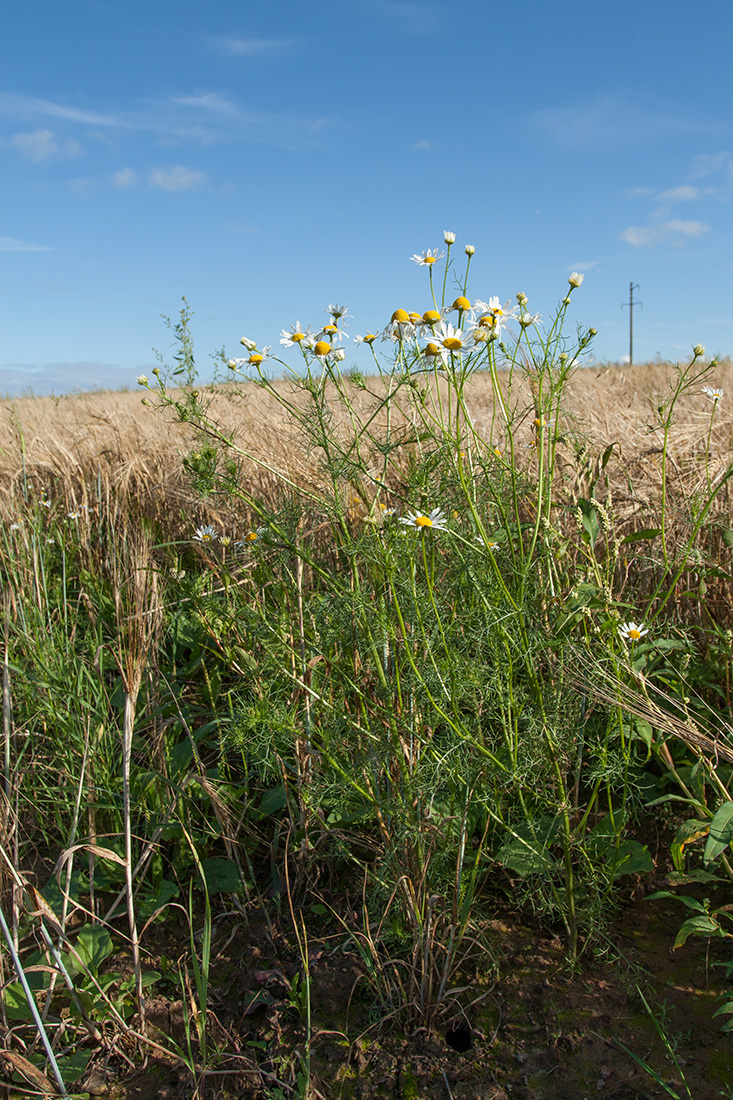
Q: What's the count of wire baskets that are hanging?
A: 0